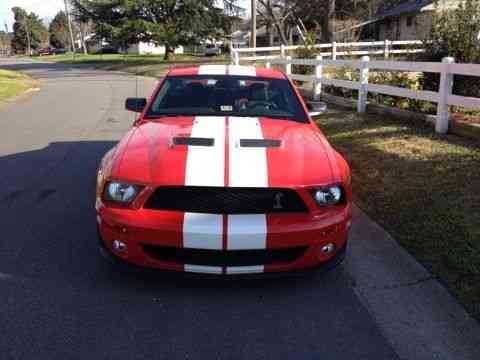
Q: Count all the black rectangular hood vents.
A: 2